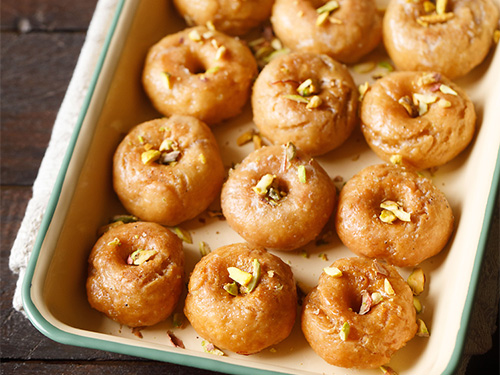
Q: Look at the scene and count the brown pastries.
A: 12